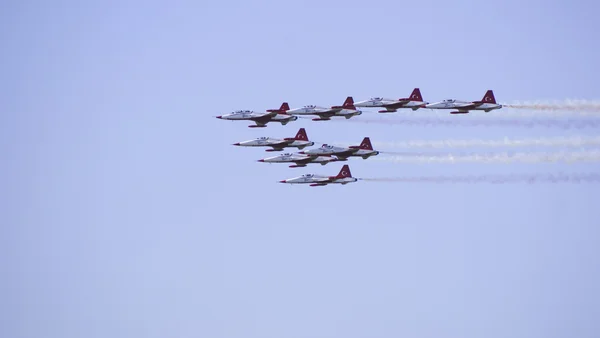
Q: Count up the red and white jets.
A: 8